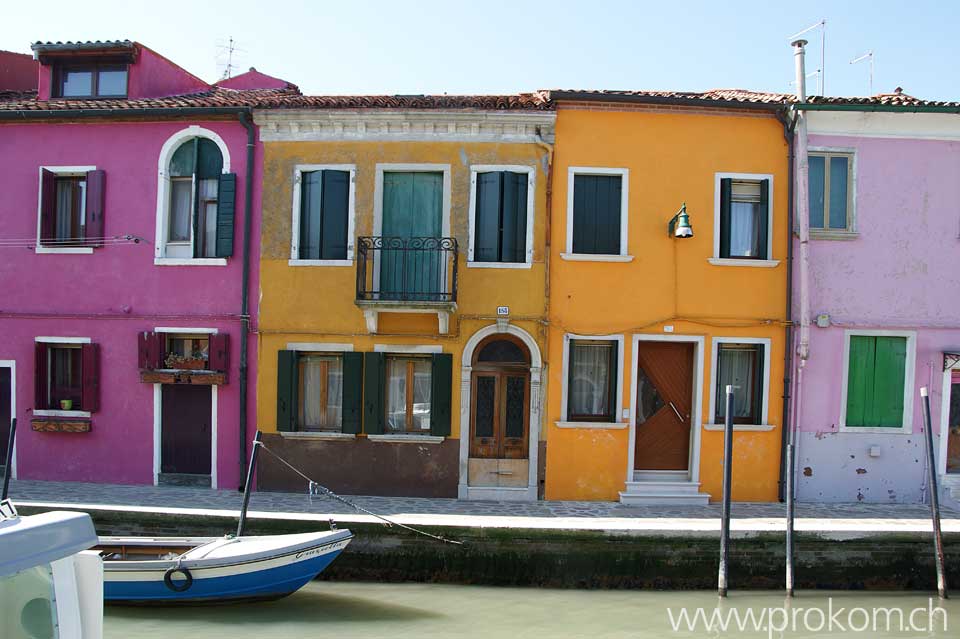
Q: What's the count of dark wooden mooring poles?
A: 5